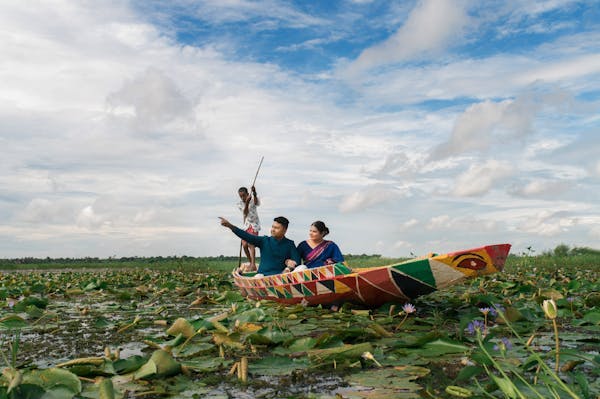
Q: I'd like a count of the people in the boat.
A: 3